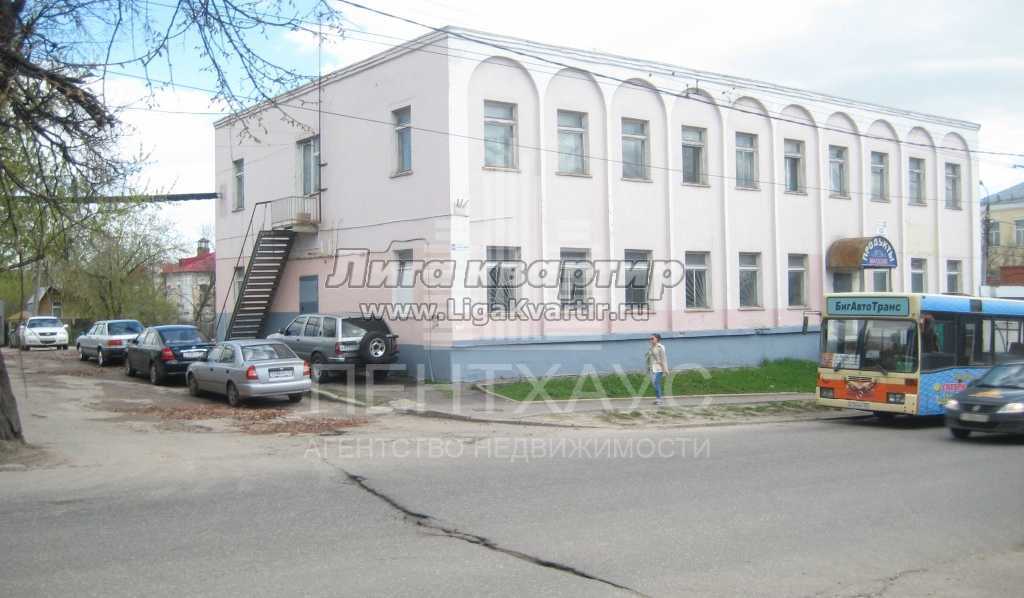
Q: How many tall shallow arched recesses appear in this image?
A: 10